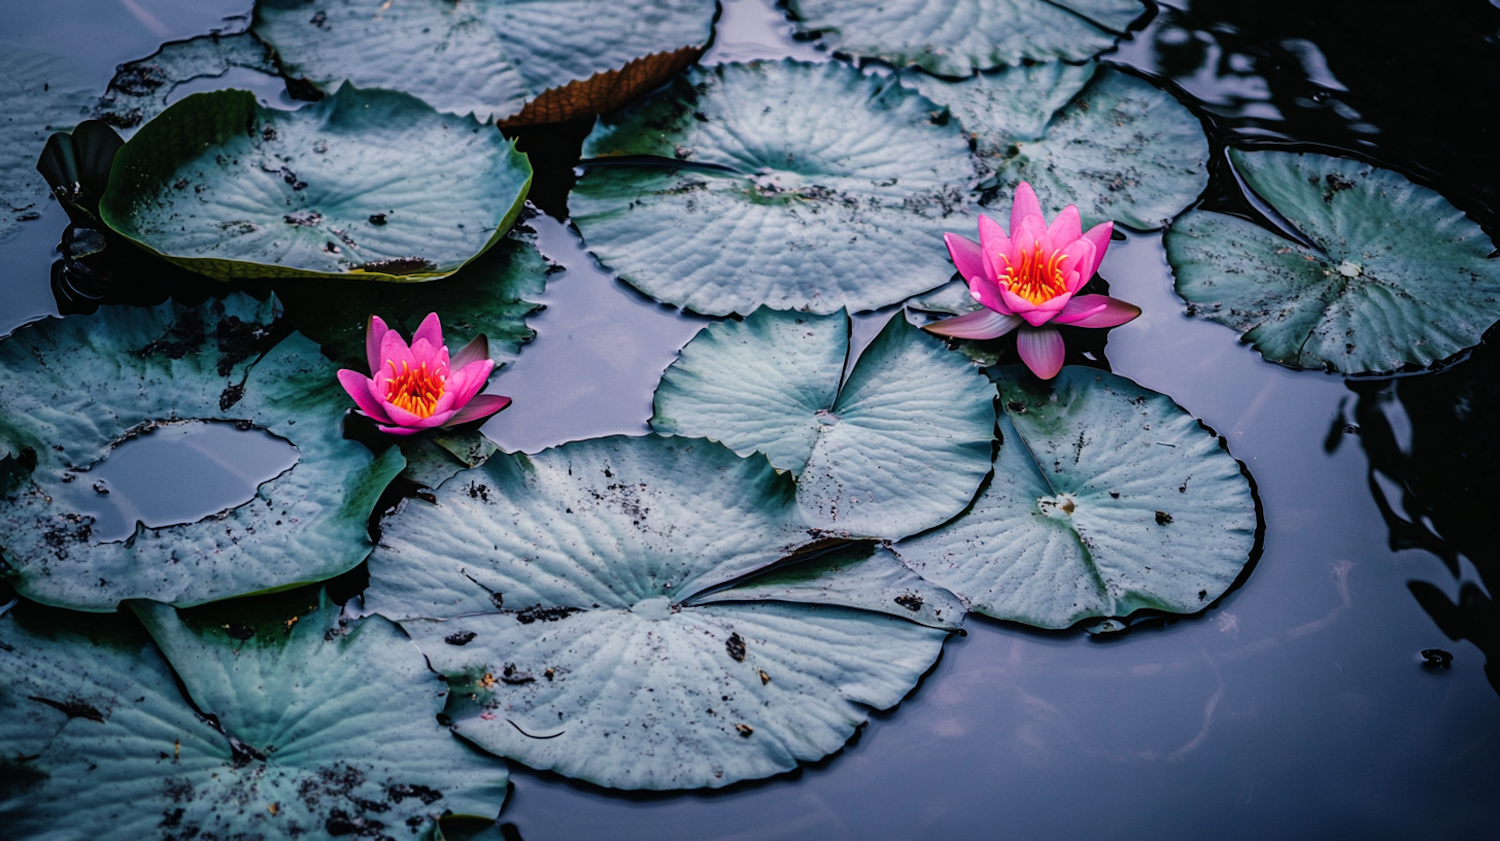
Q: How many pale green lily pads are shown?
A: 11